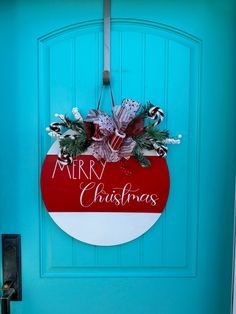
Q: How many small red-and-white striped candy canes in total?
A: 4